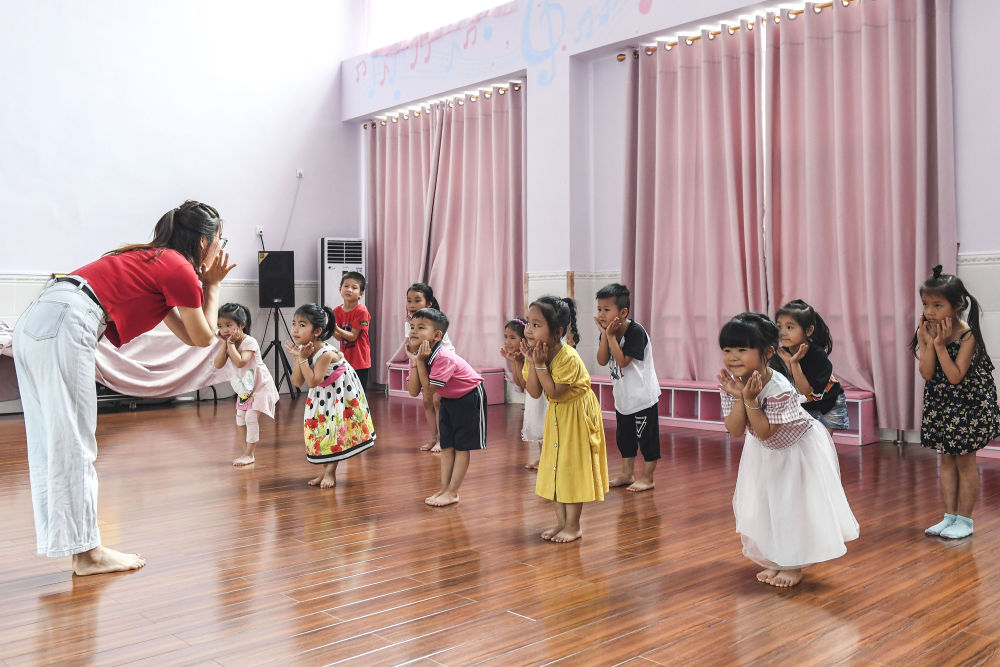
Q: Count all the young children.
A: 11